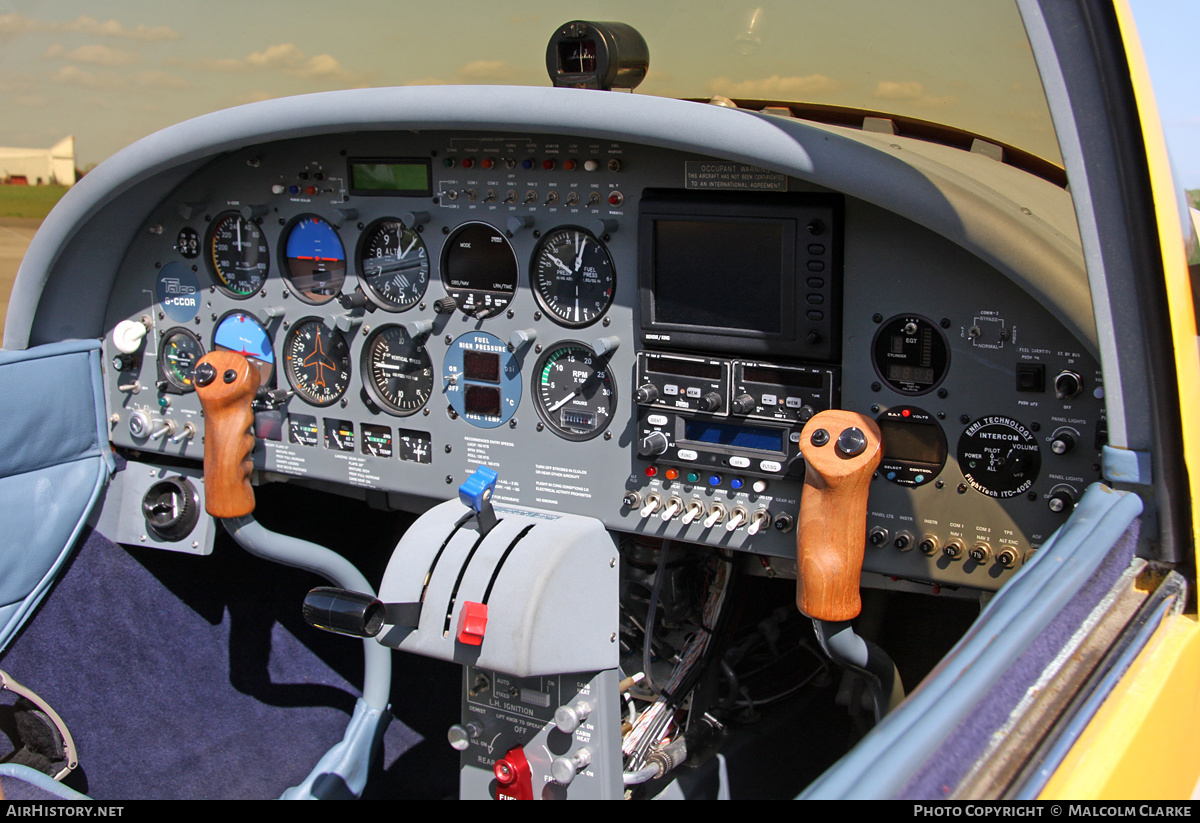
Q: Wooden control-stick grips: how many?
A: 2